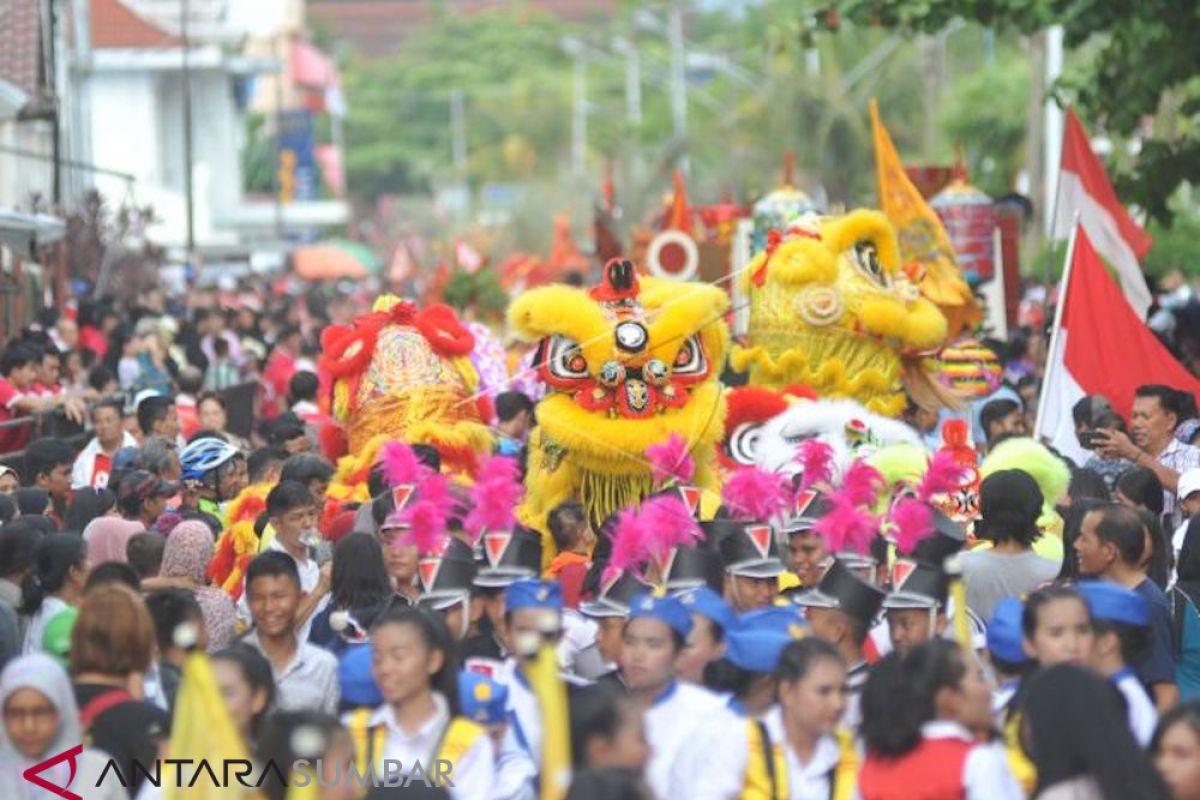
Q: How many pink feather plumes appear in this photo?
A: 14